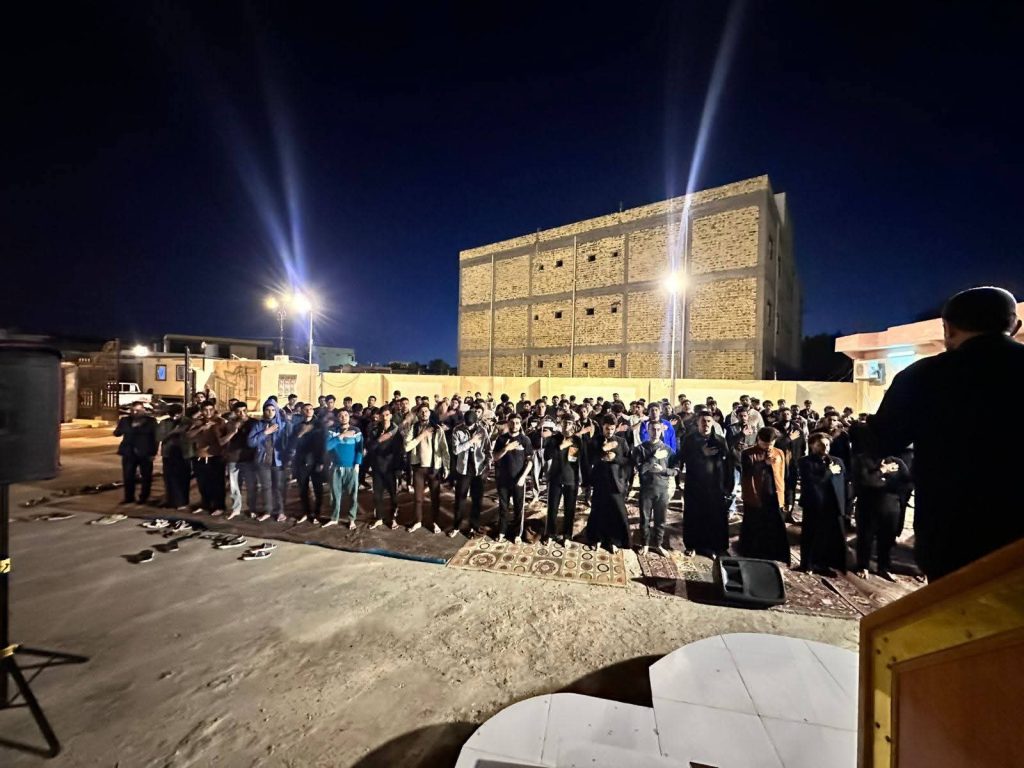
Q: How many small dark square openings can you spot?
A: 12